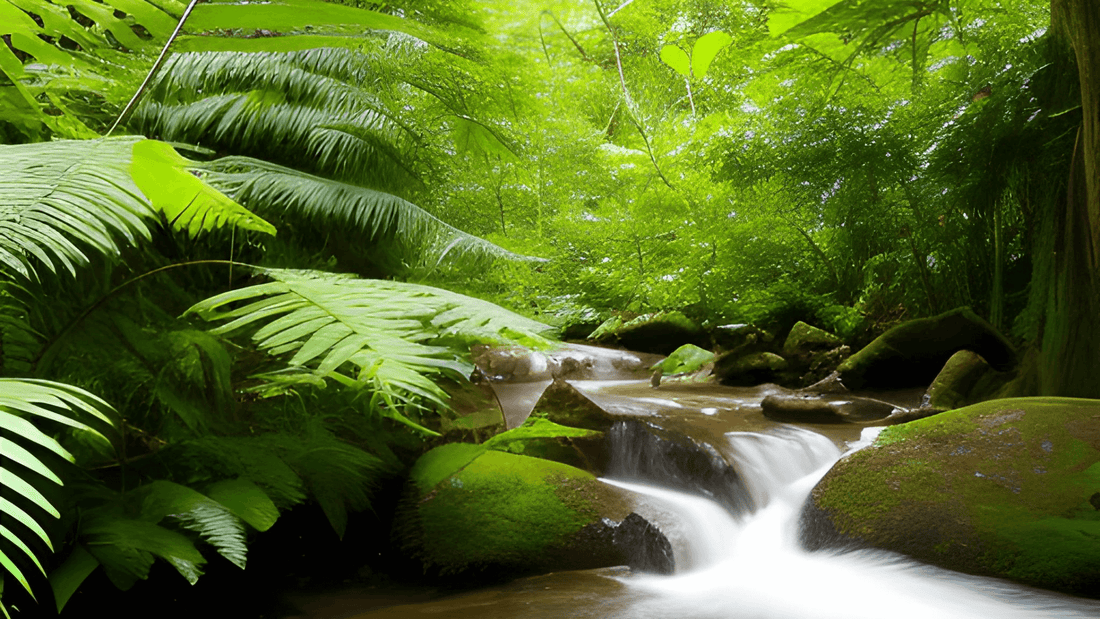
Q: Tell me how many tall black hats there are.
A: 0